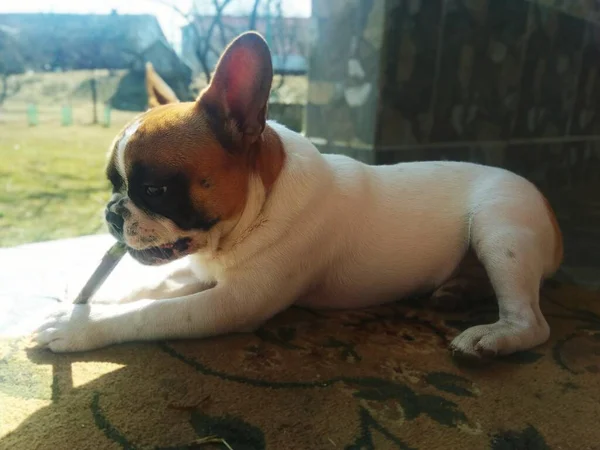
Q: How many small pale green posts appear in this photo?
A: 3